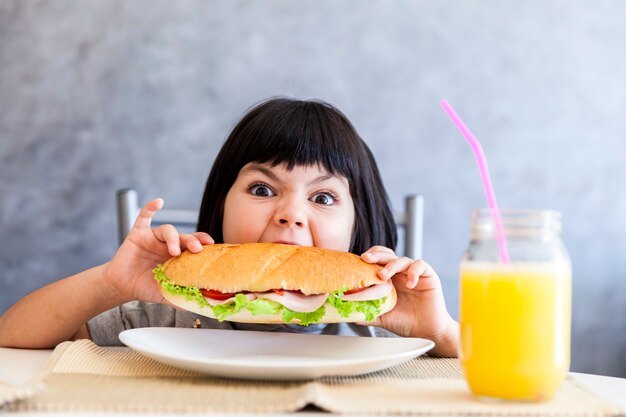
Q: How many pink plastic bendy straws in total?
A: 1